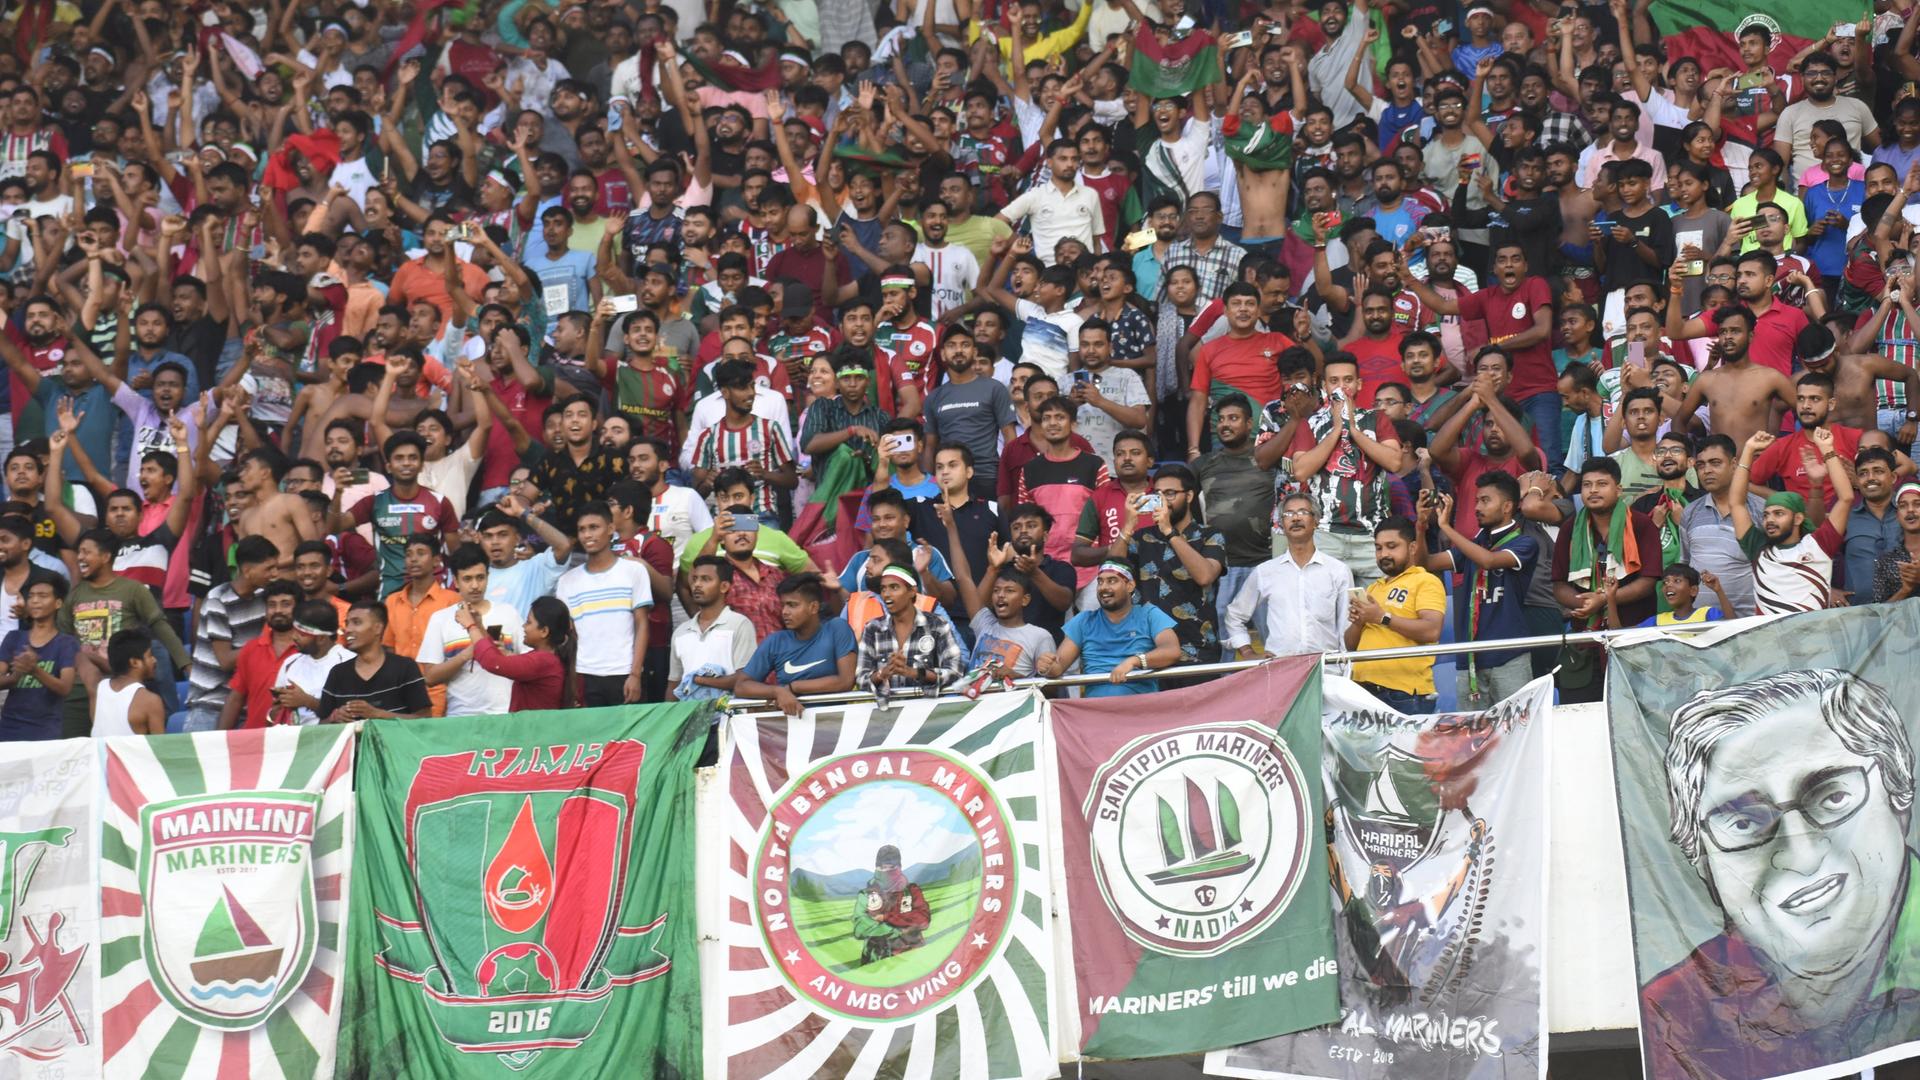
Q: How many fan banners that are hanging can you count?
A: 7